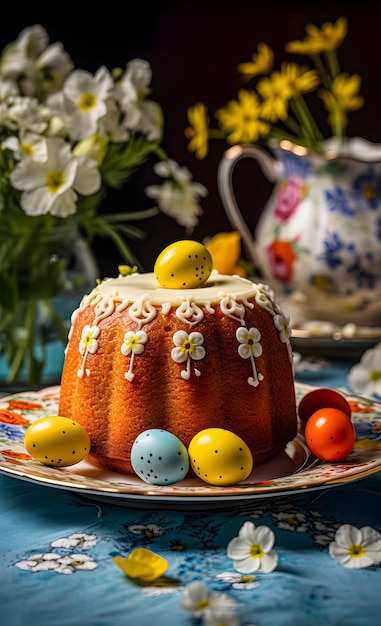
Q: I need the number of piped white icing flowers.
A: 5